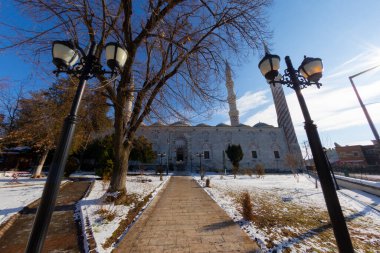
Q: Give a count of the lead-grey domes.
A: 6